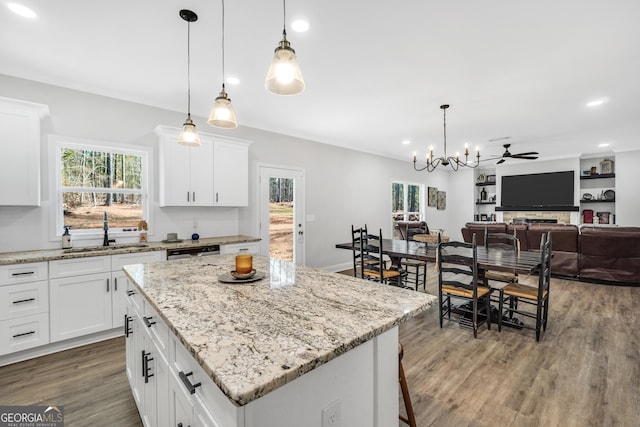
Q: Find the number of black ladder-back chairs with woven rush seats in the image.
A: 6